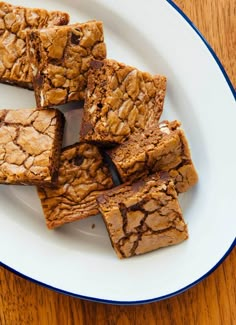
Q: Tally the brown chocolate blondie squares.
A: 7